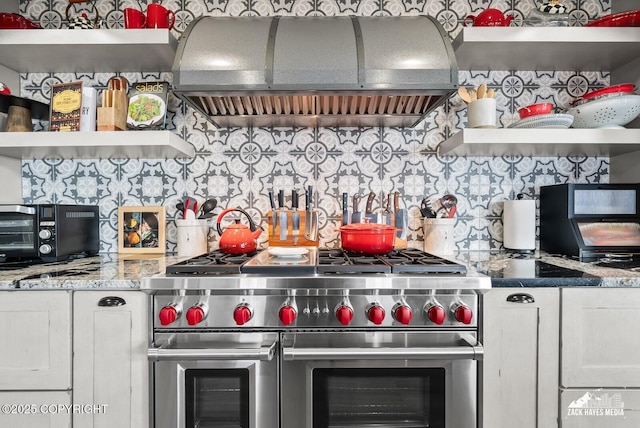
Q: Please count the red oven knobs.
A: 9